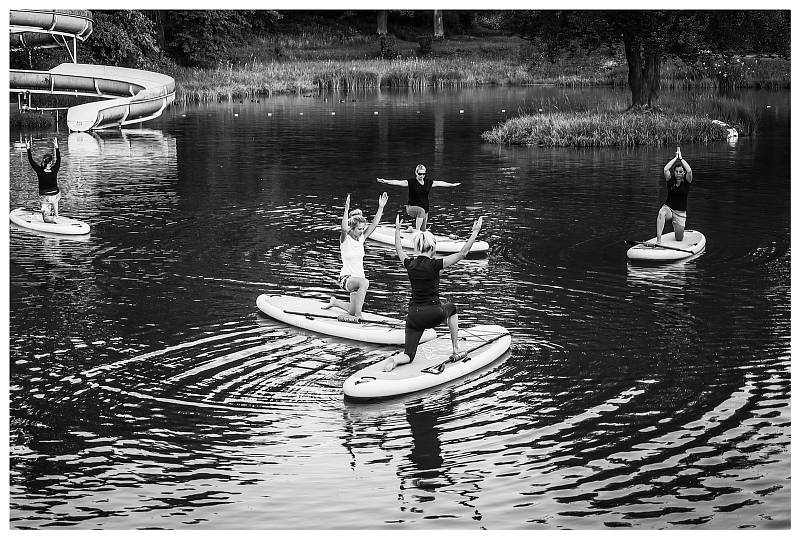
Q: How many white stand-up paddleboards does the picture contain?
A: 5